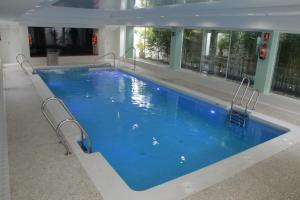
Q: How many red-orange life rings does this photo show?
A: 2